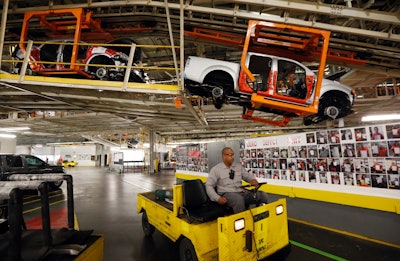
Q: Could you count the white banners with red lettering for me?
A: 1